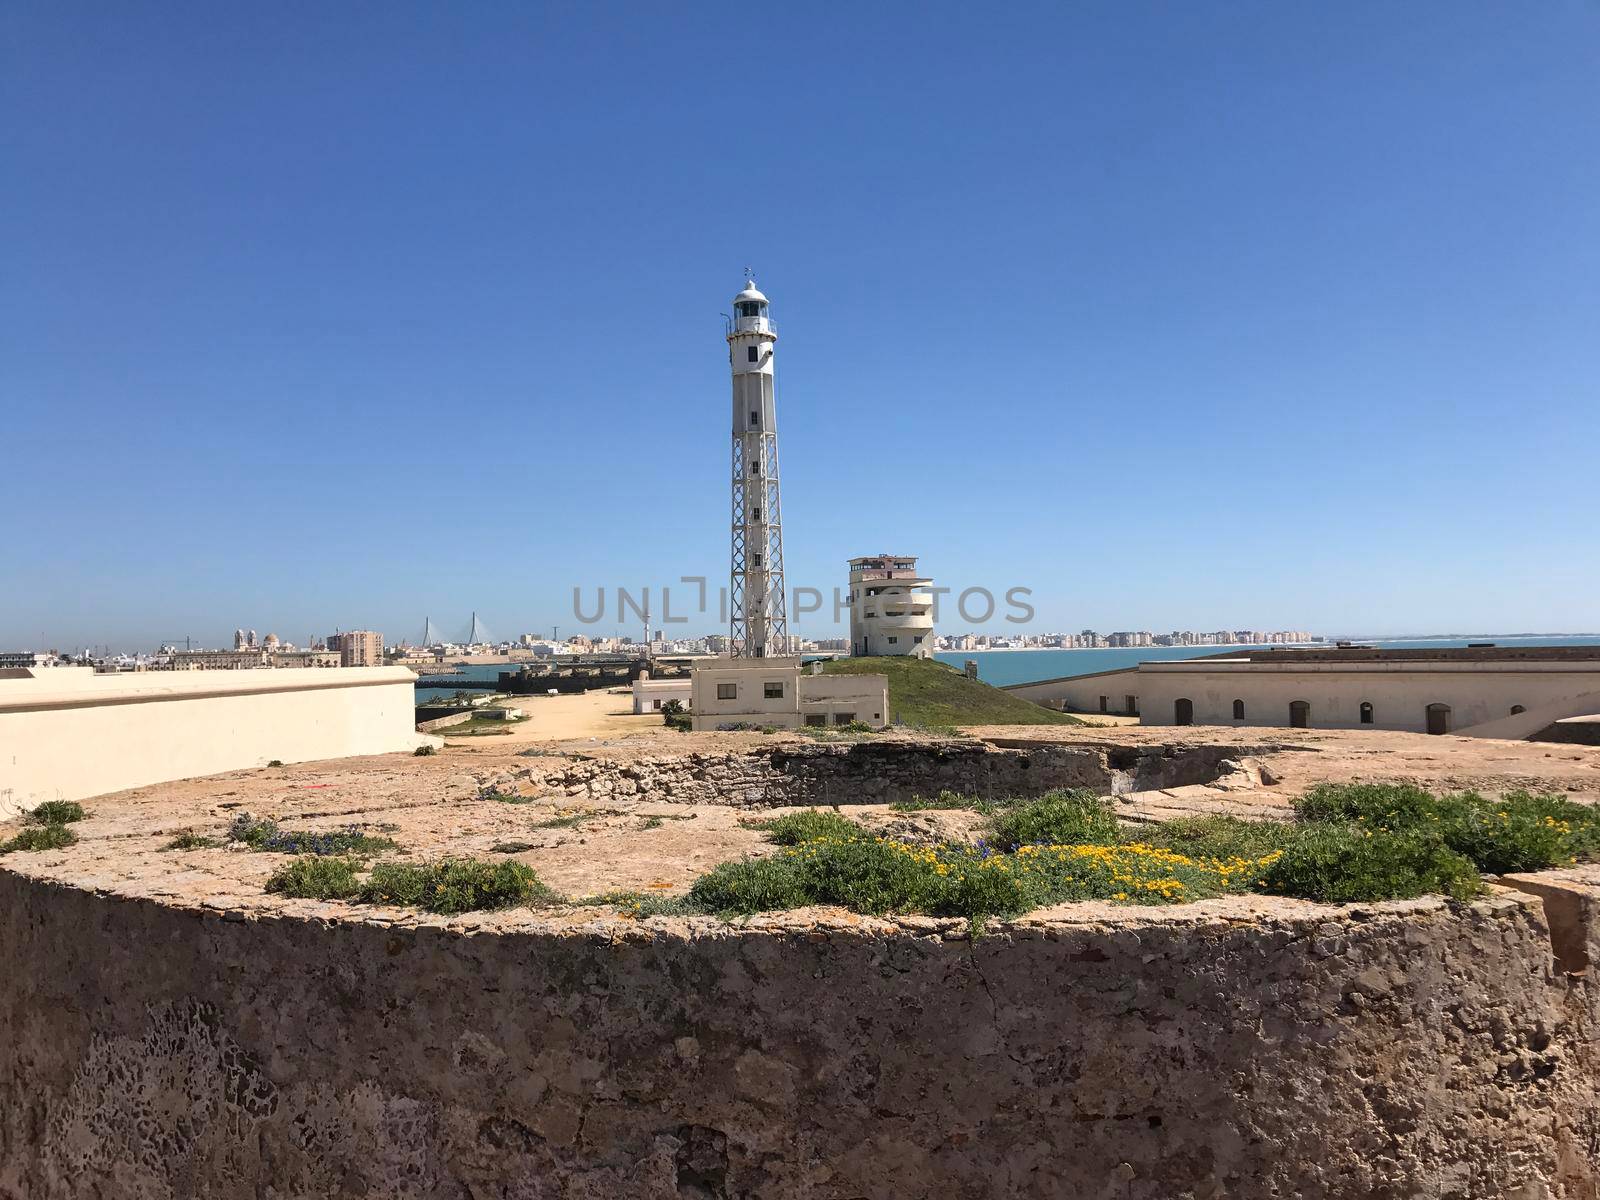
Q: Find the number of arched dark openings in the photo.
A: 6